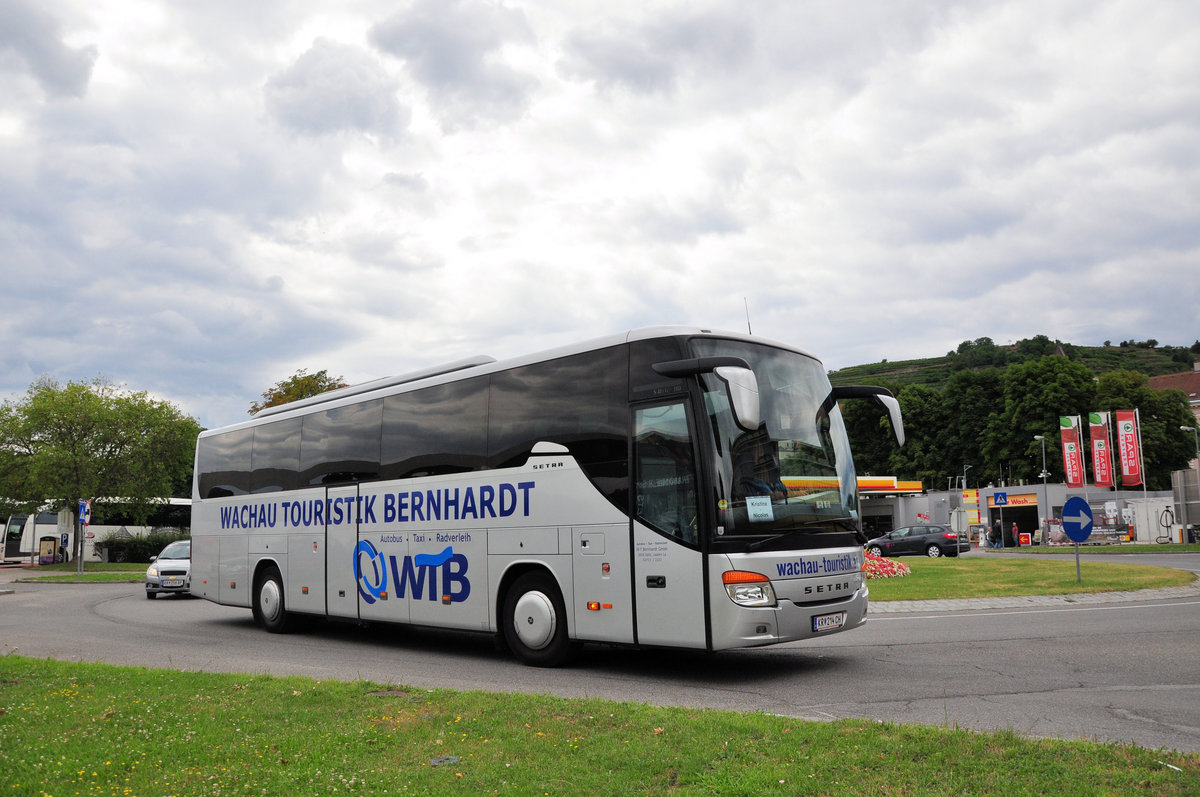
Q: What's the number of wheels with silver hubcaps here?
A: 4